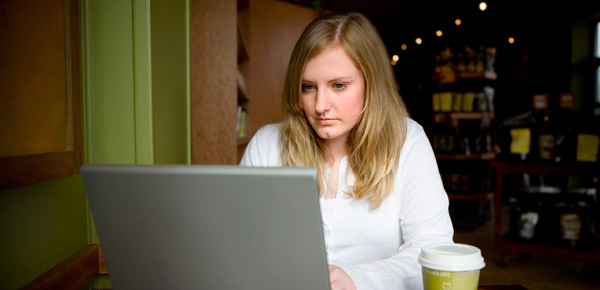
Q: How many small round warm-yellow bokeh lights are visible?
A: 8